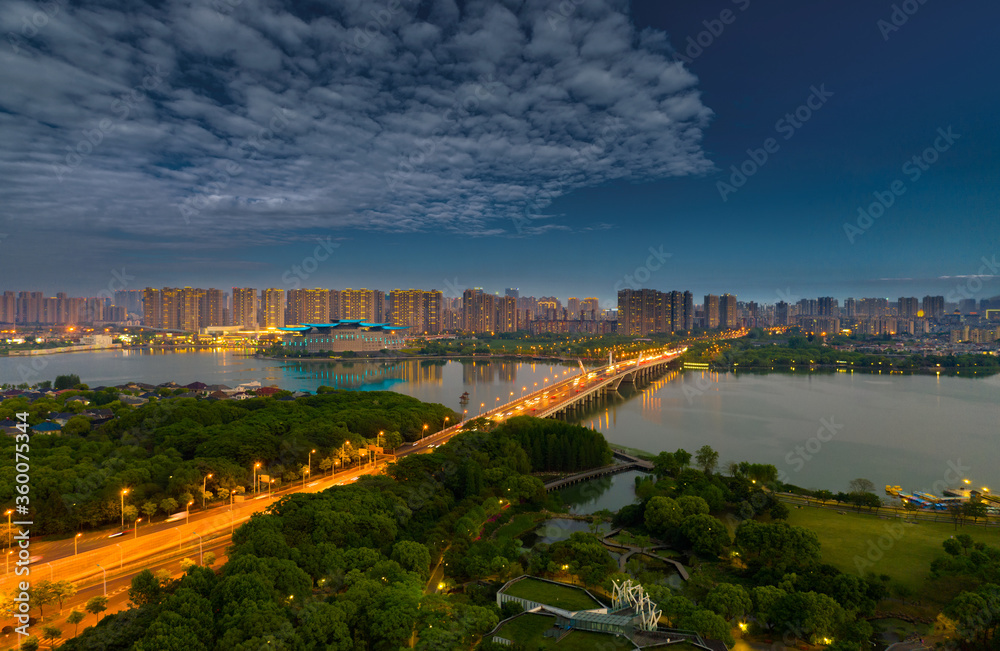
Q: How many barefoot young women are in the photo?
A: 0